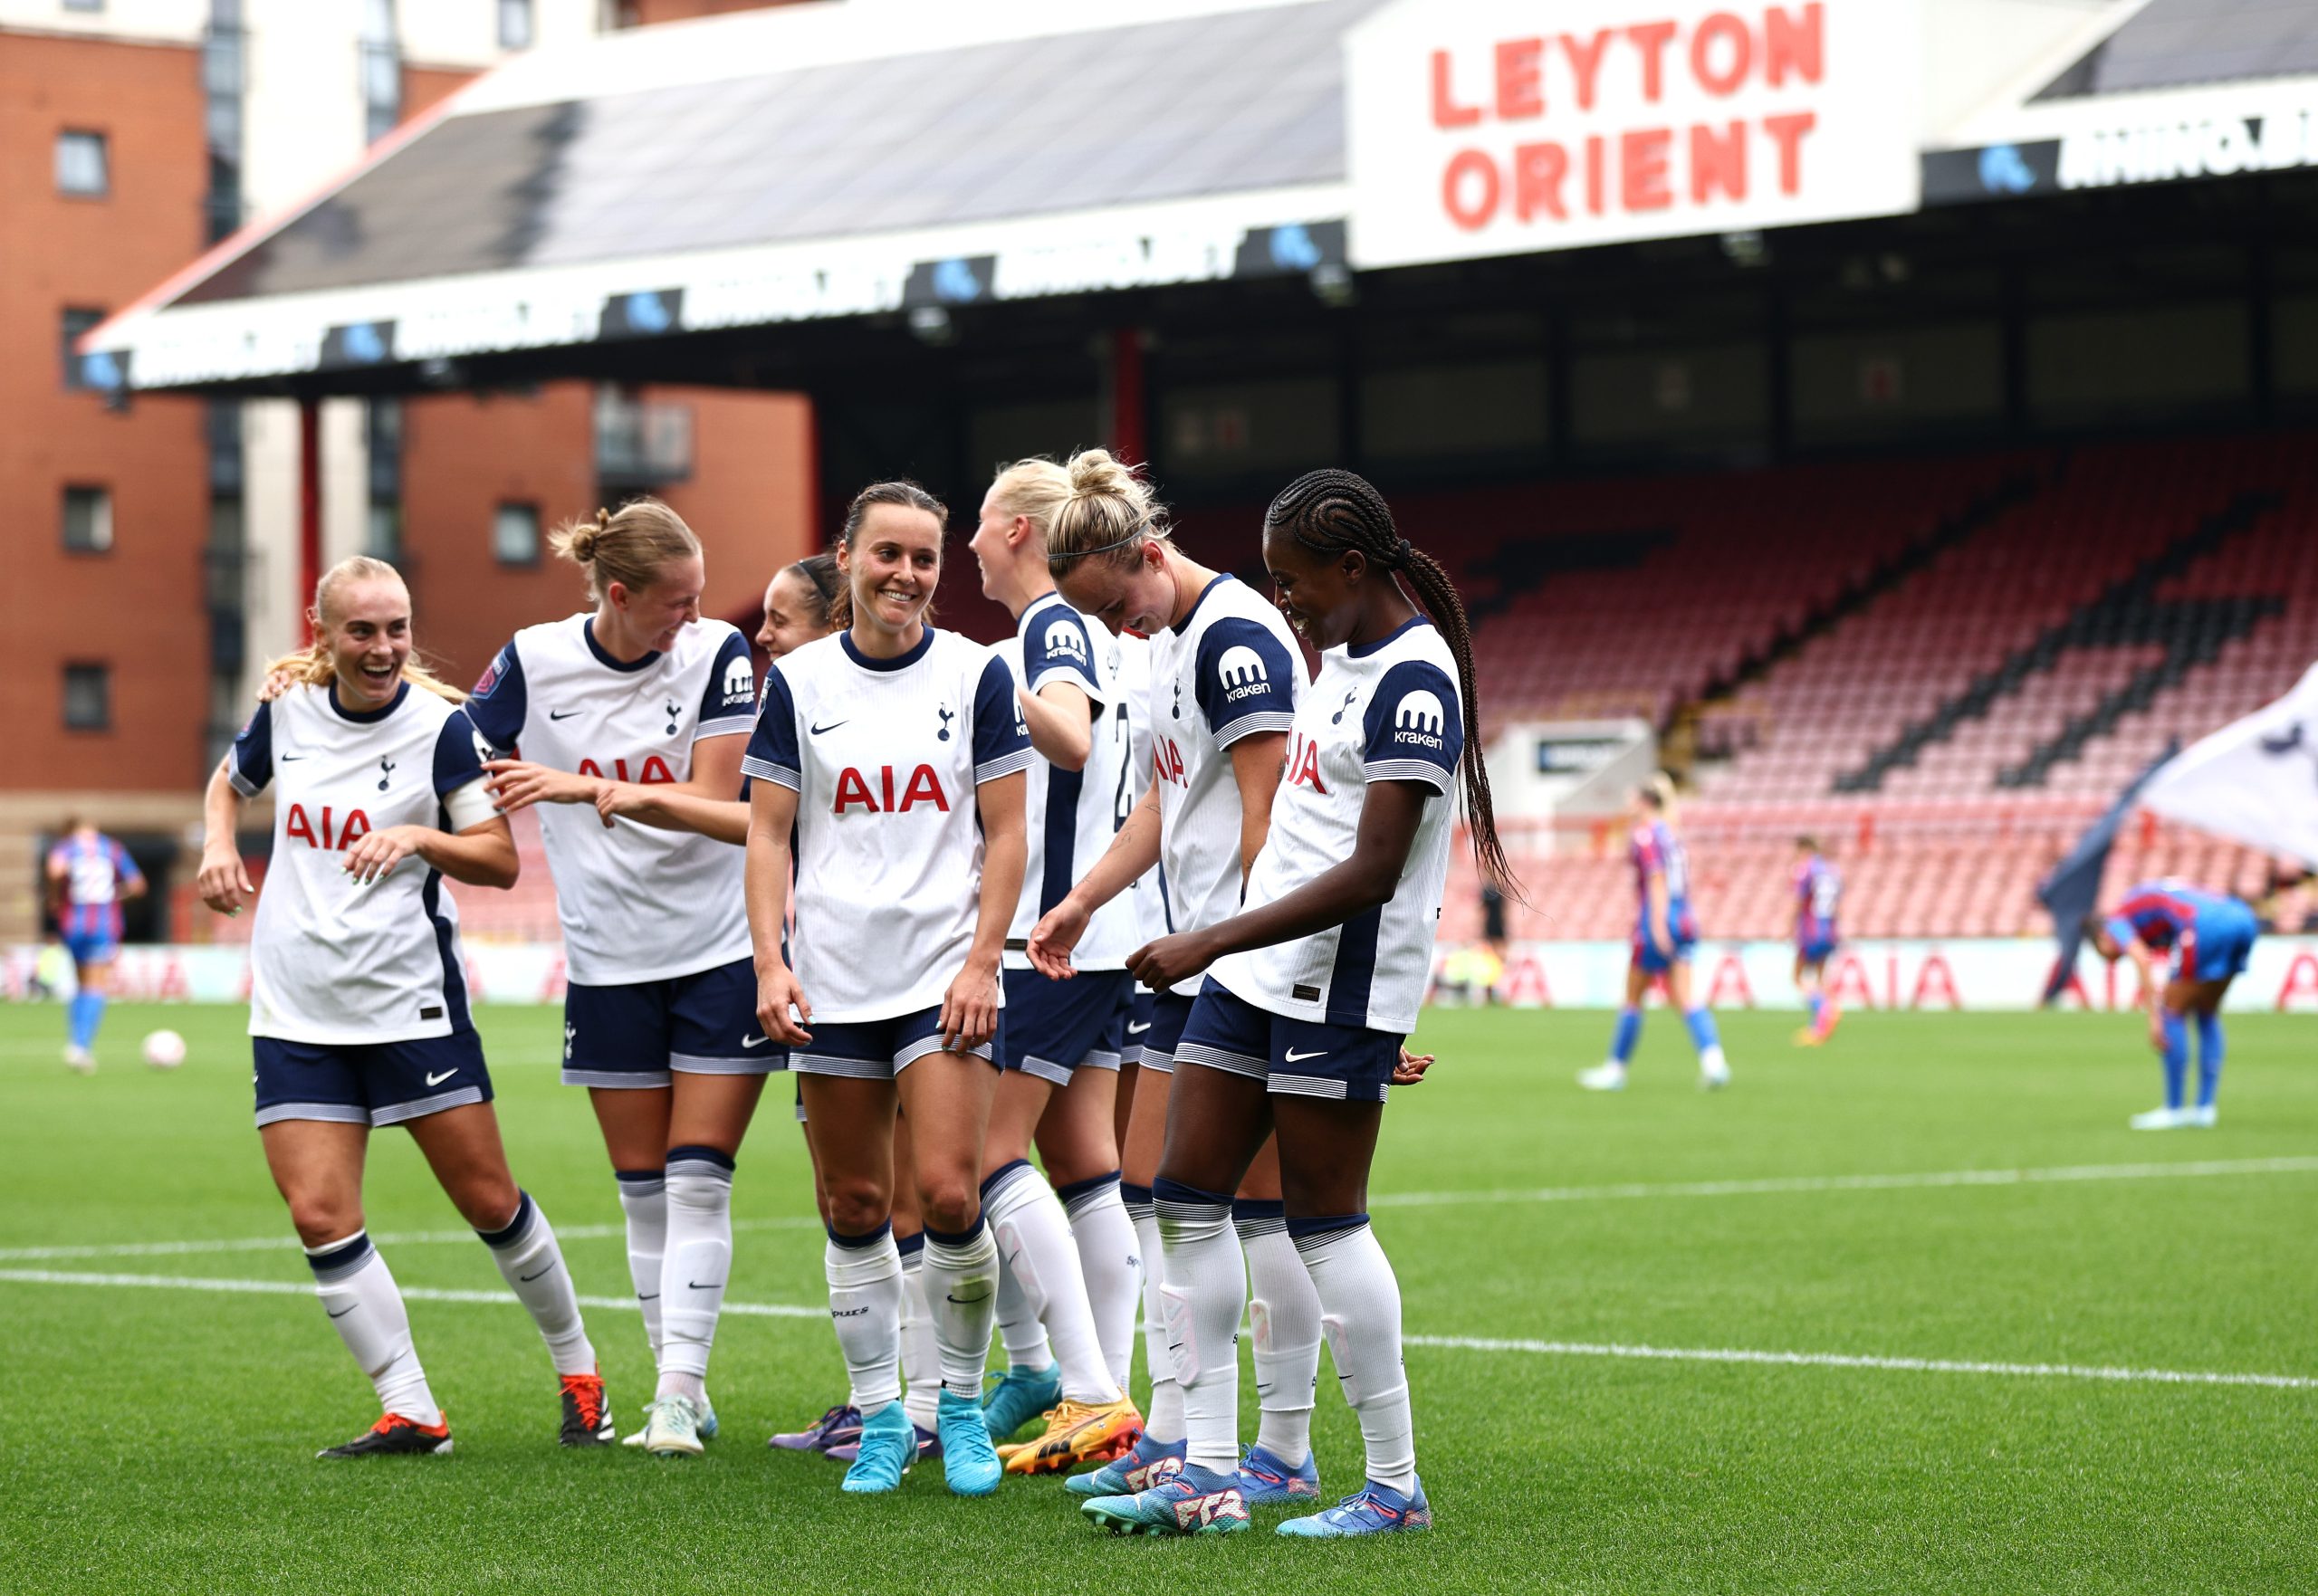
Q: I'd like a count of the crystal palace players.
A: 4